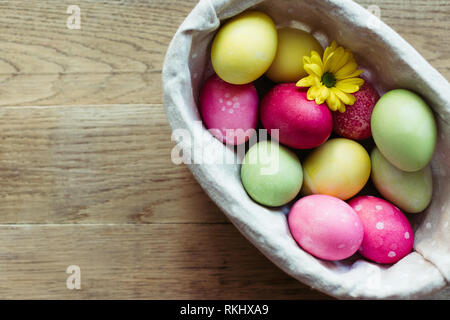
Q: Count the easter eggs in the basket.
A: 11